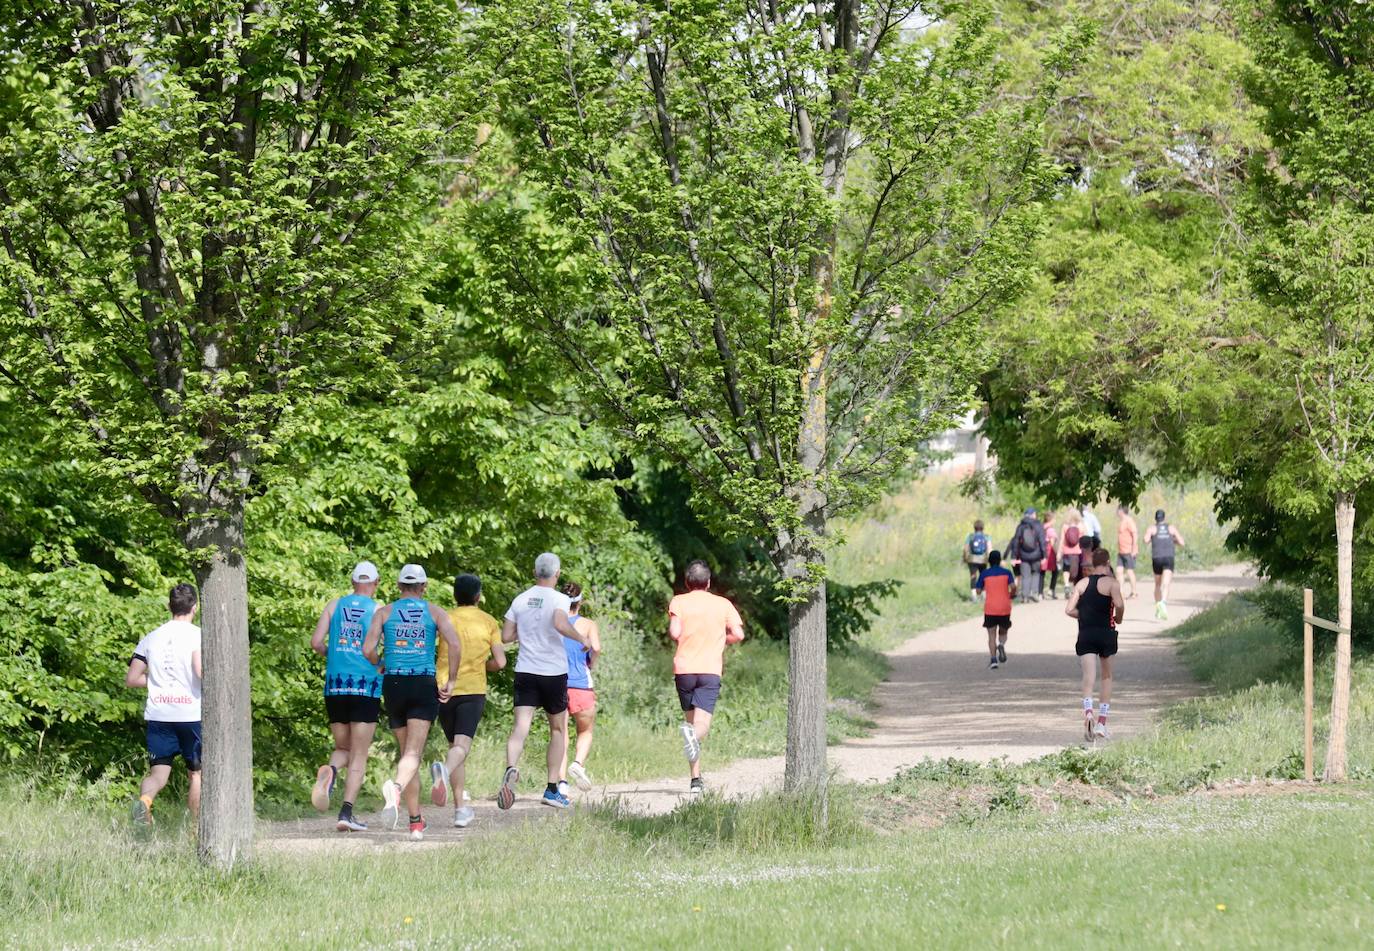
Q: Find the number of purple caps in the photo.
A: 0